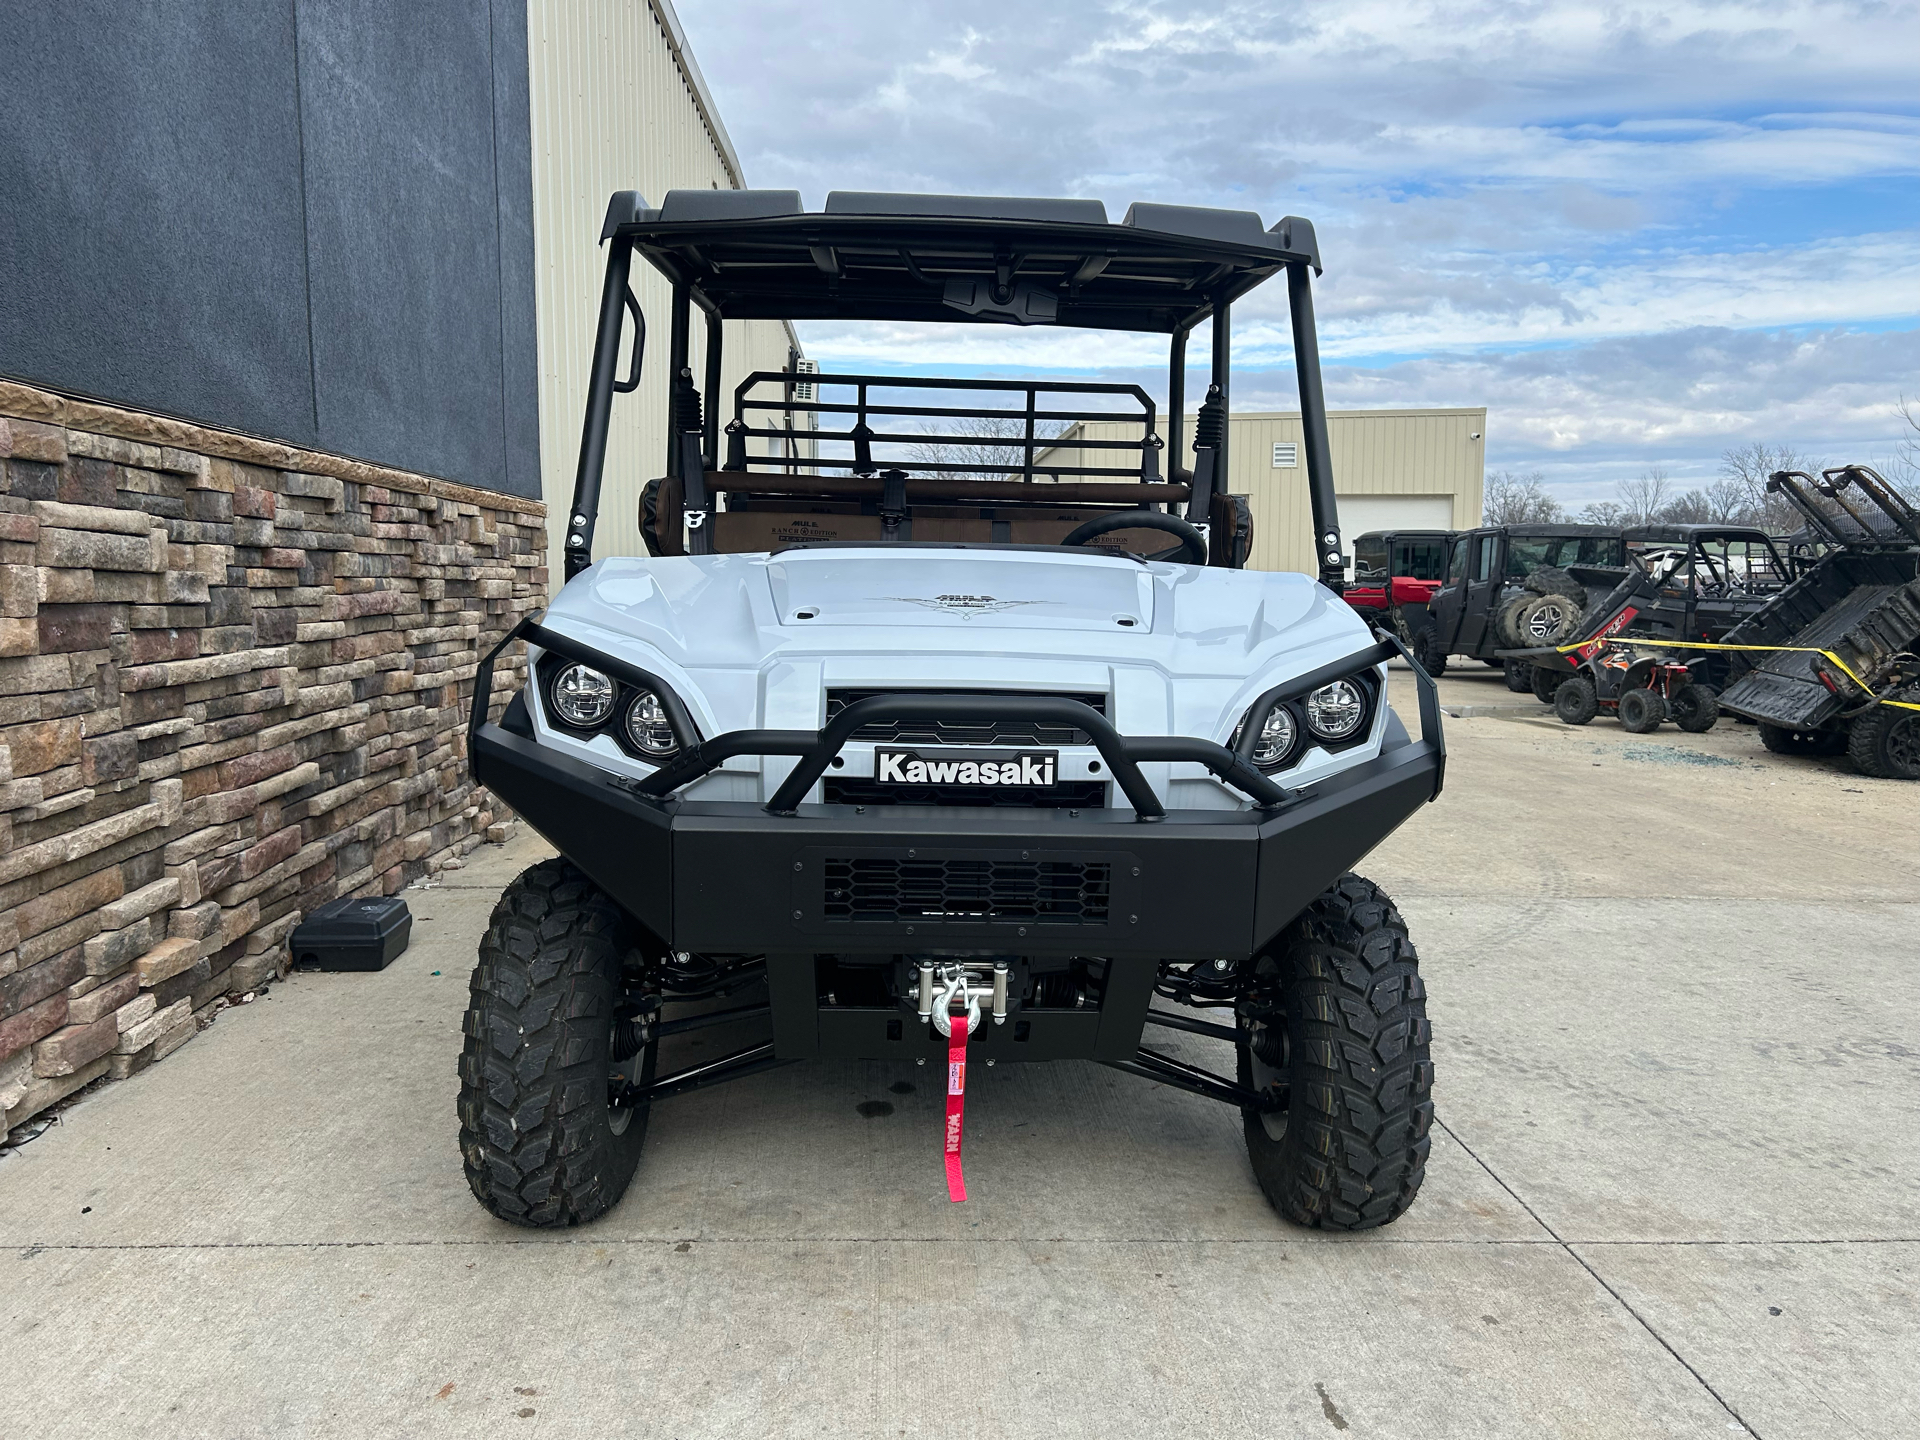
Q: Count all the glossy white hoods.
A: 1